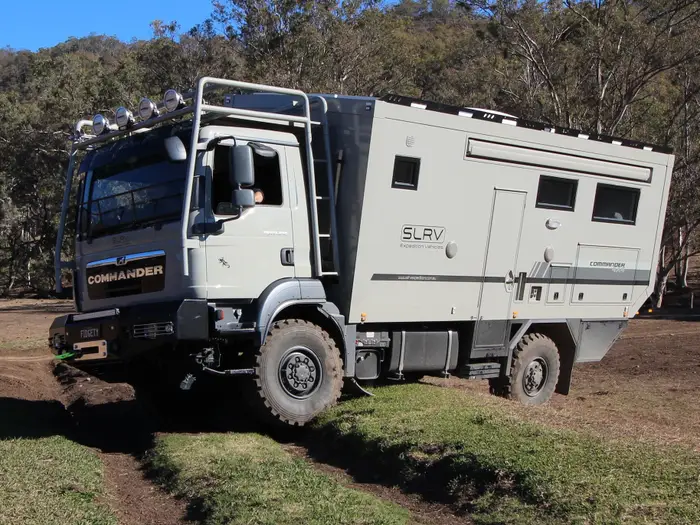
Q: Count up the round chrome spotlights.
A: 4